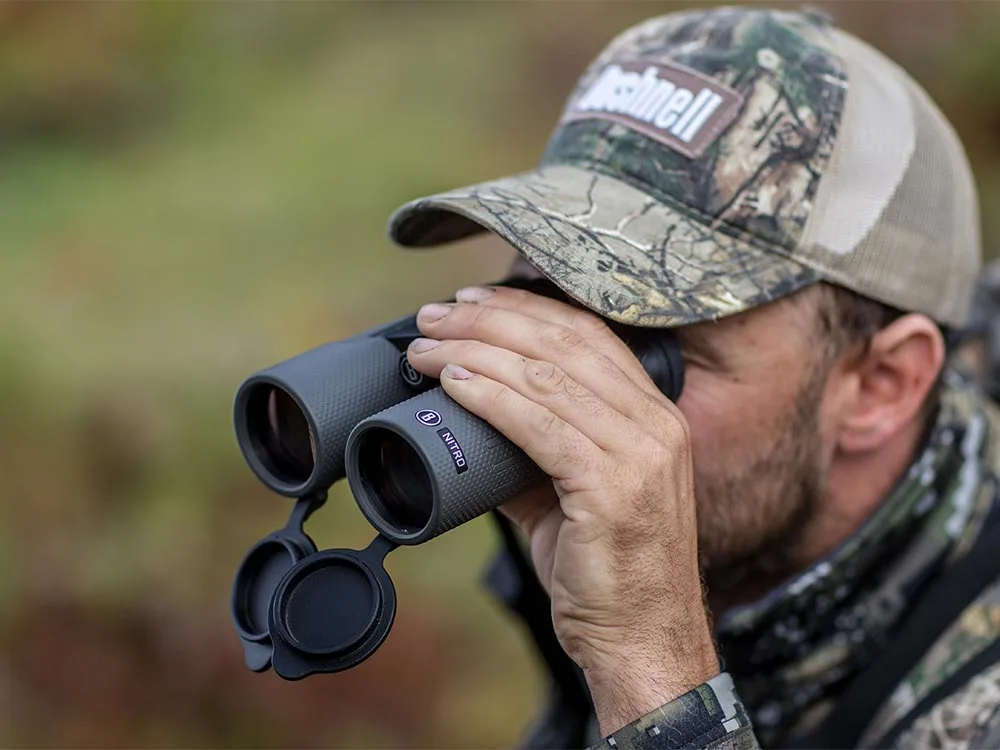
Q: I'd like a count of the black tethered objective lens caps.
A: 2